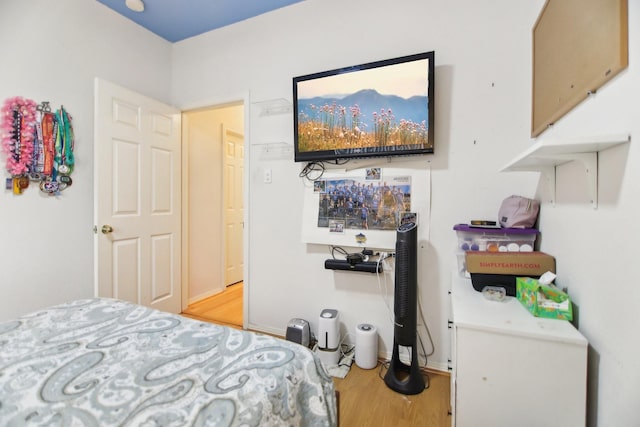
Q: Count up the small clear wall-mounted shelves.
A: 2